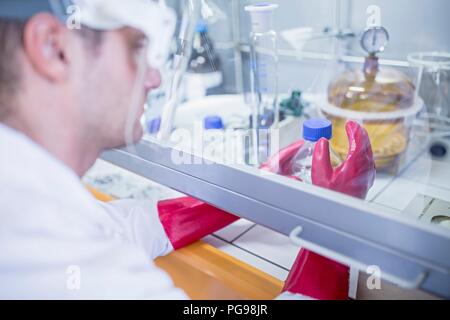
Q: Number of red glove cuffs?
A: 2